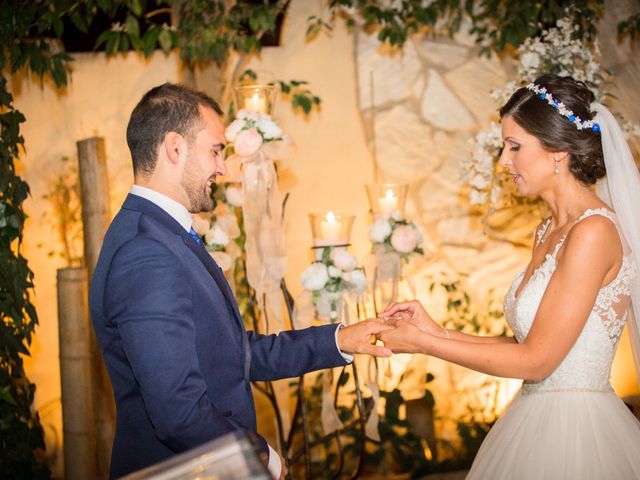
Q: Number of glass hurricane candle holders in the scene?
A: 3